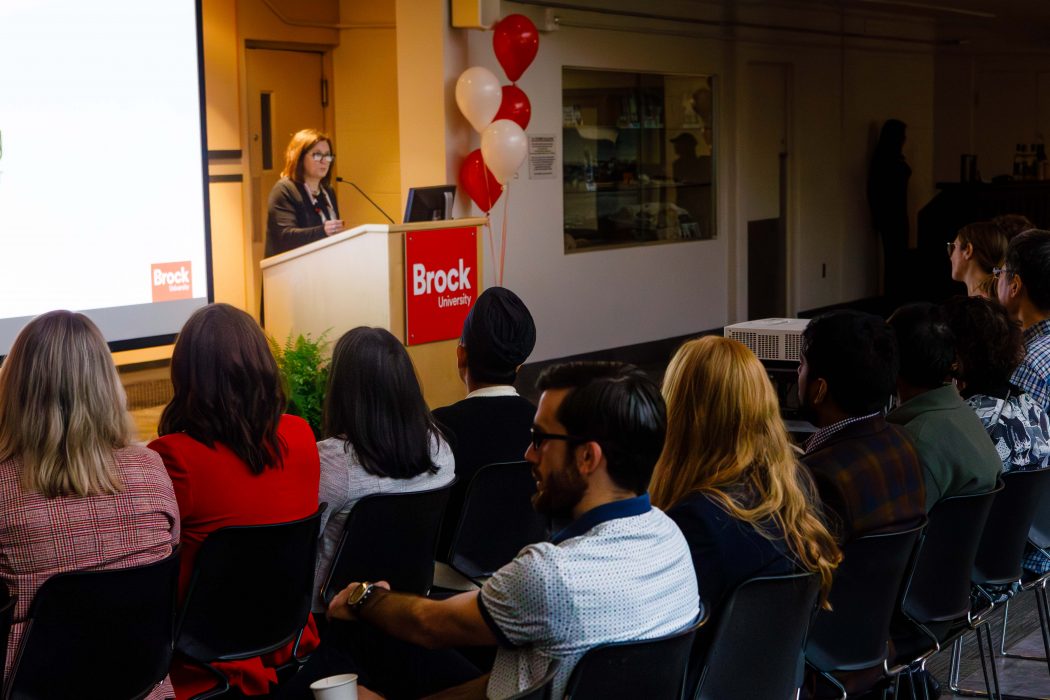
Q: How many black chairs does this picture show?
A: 12